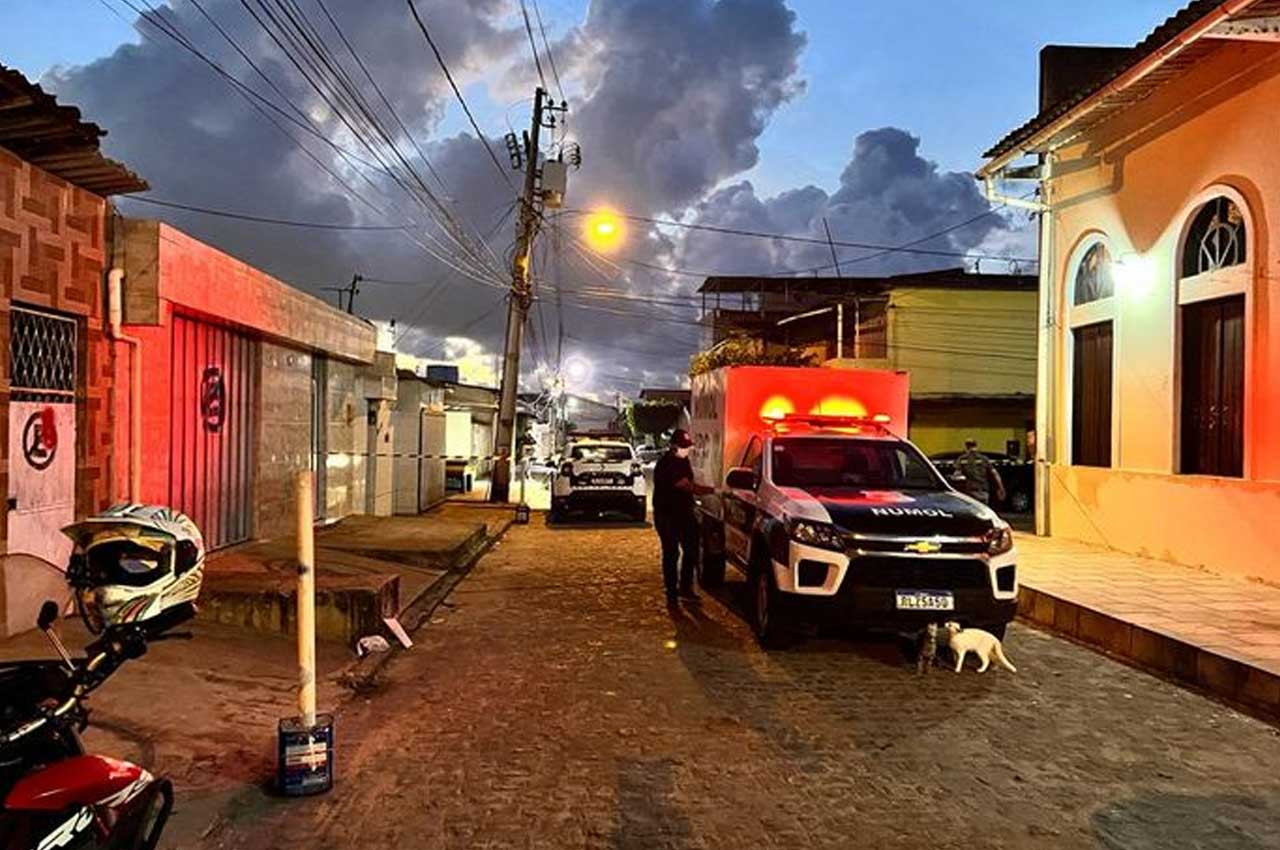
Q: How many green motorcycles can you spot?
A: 0